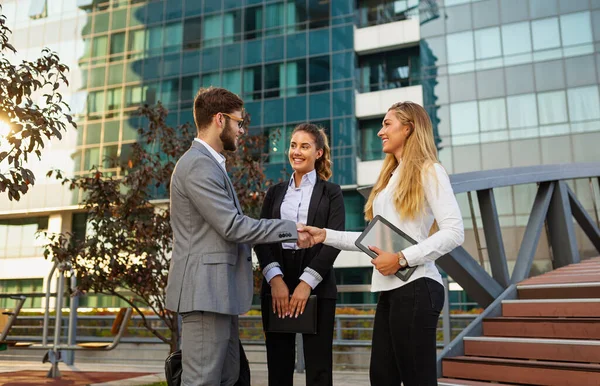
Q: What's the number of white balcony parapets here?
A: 3